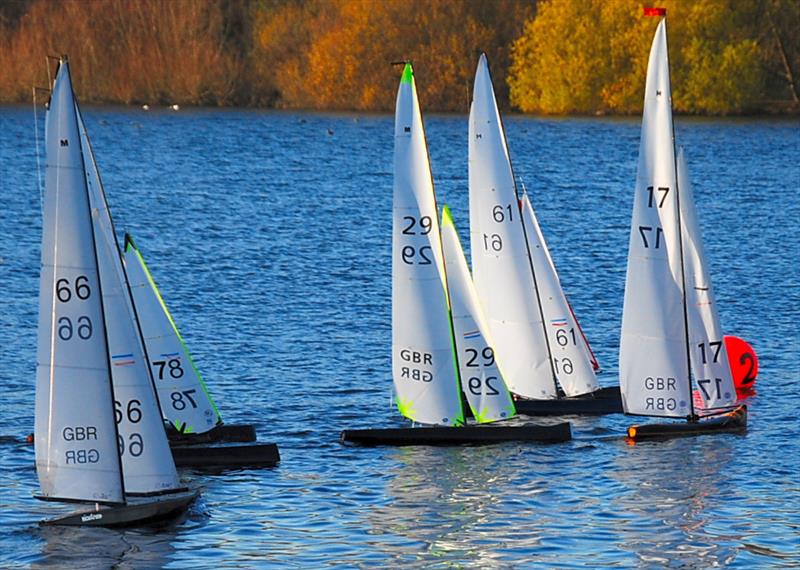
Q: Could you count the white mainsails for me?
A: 4